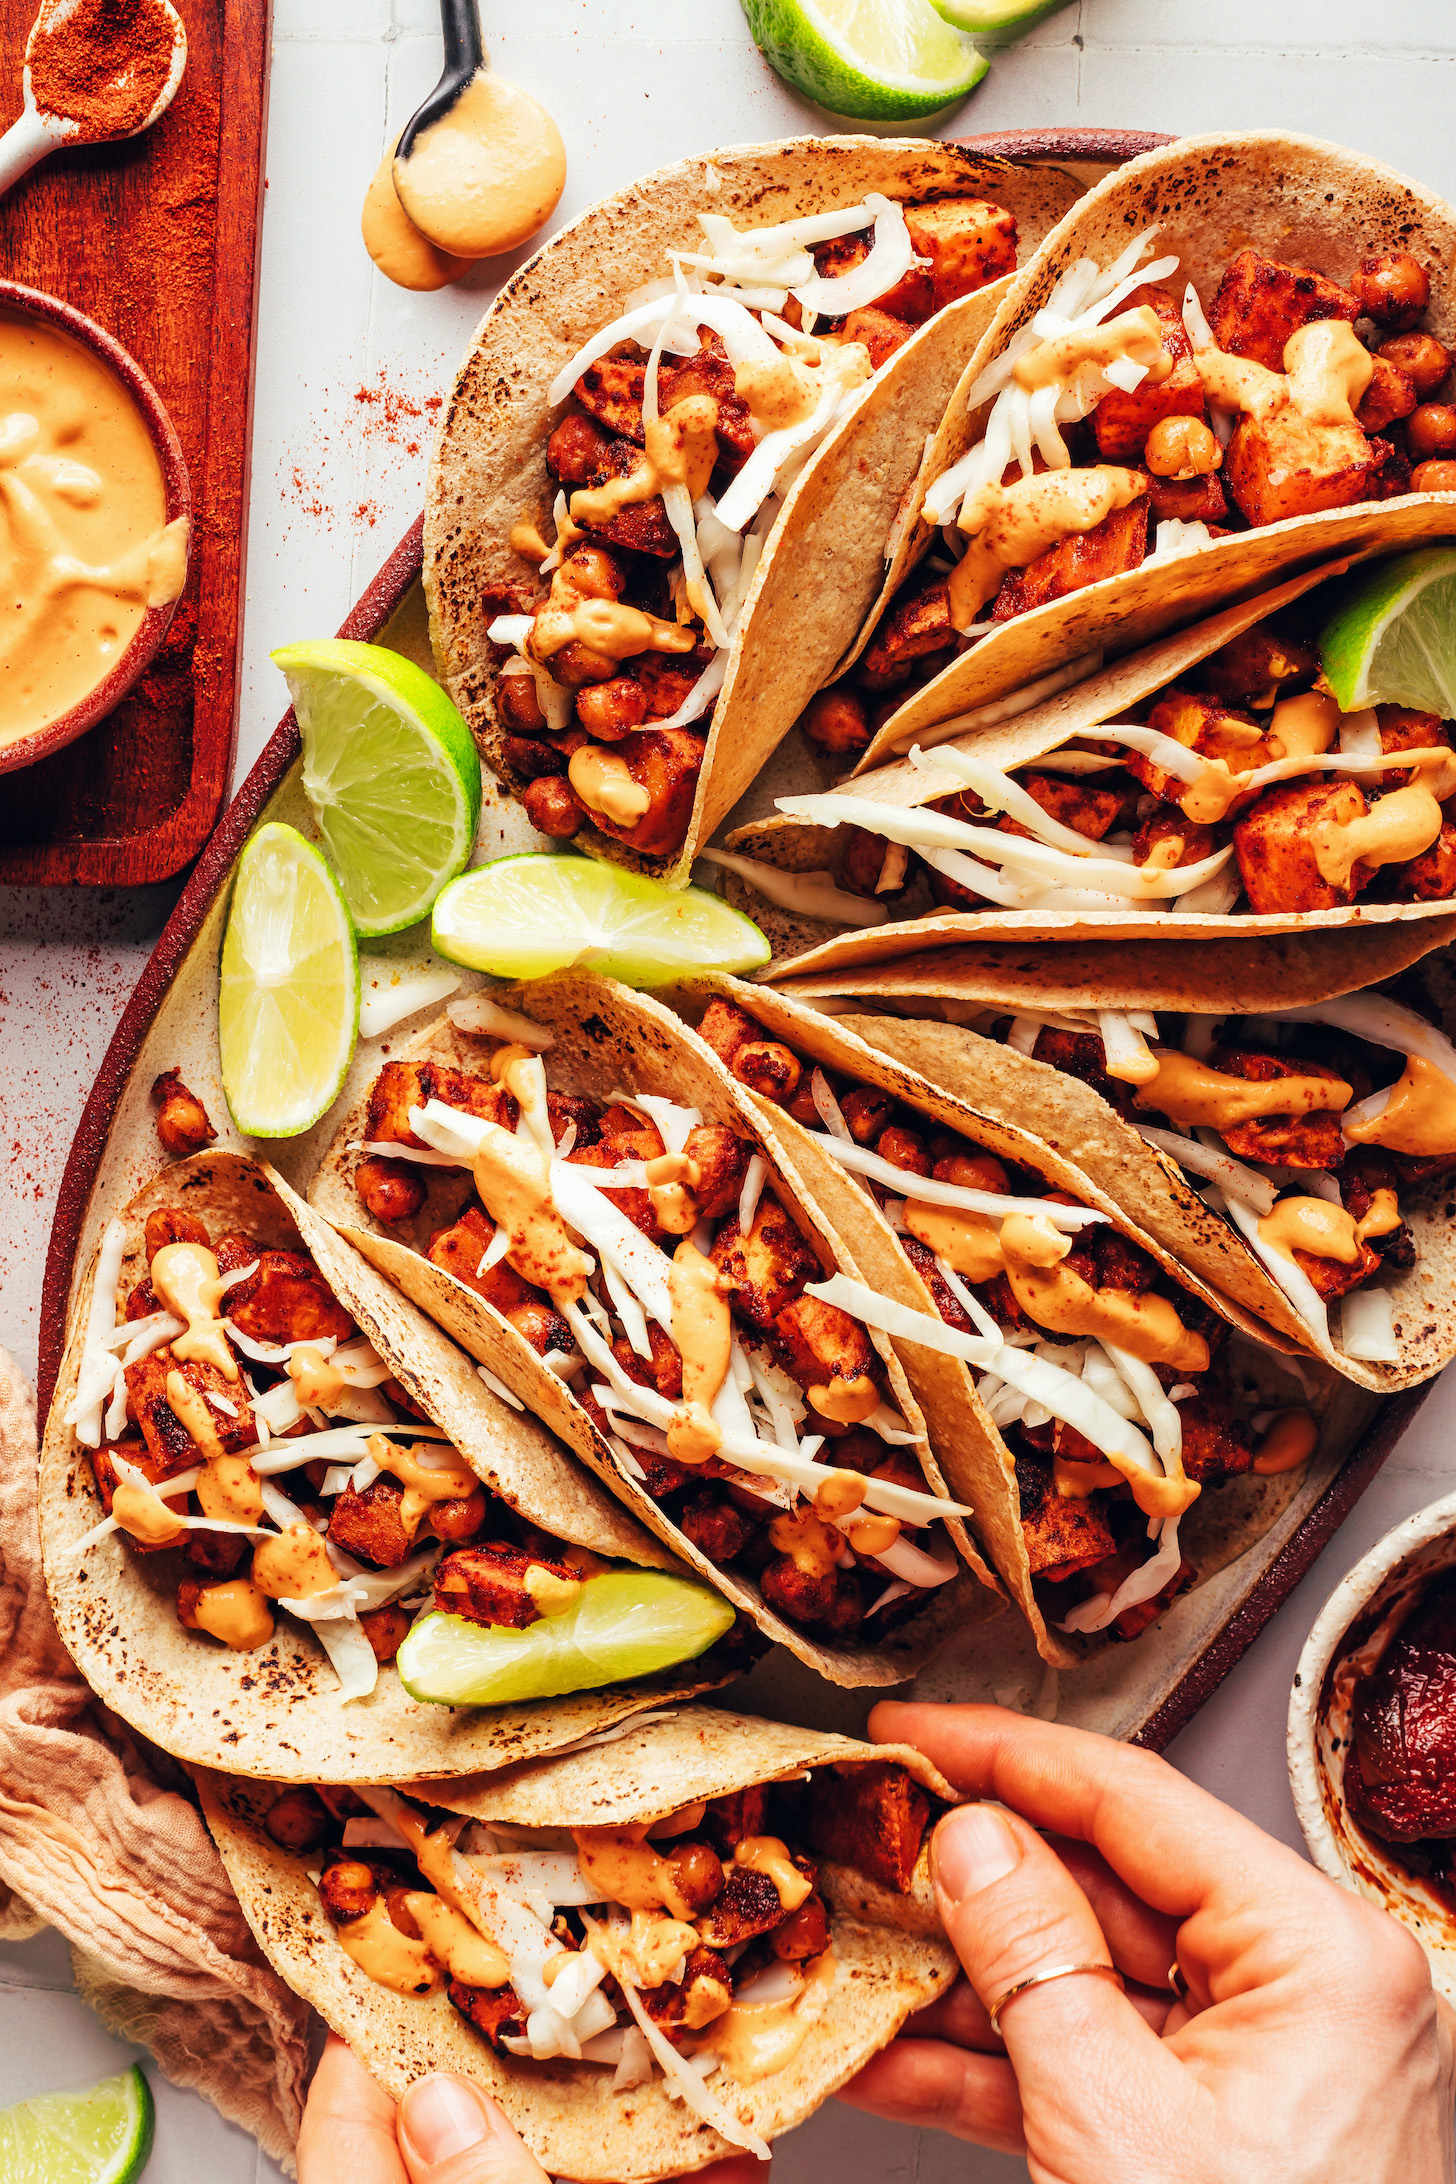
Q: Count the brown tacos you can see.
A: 8